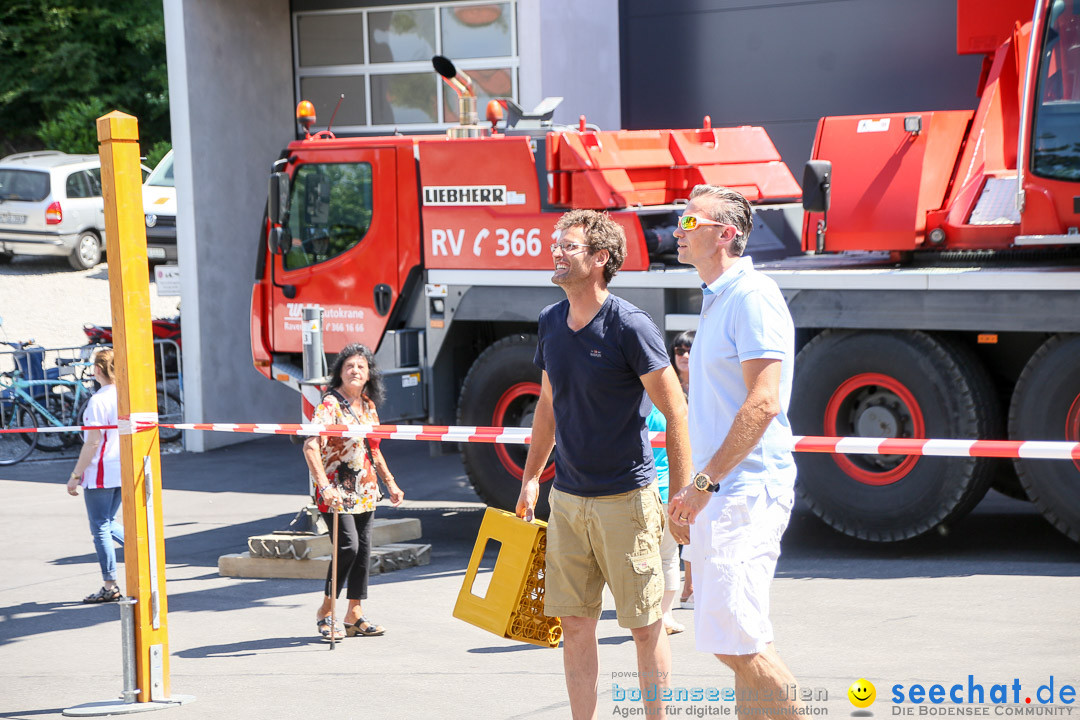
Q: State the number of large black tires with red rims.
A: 3